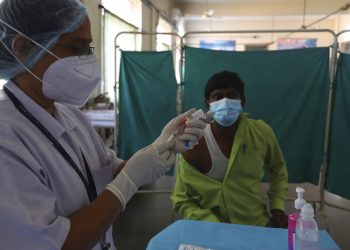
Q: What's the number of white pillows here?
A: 0